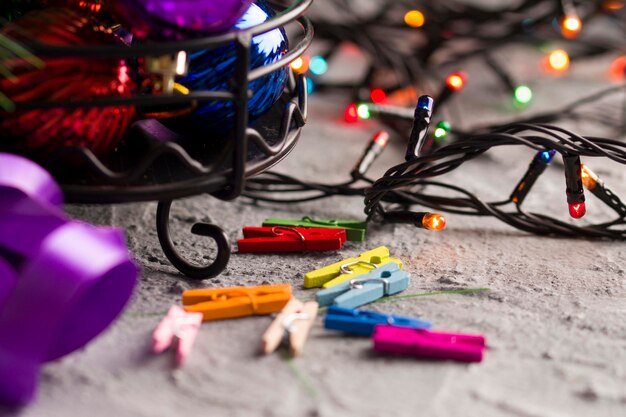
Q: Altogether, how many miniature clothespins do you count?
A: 9